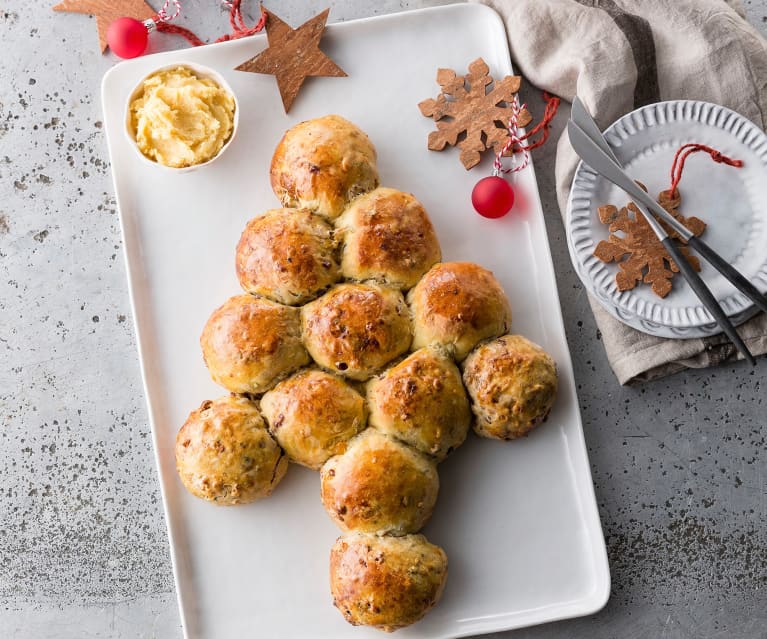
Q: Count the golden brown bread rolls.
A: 12